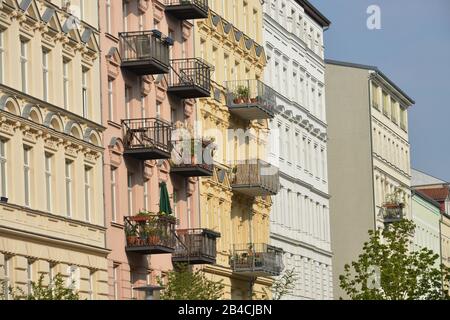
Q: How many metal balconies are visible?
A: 11